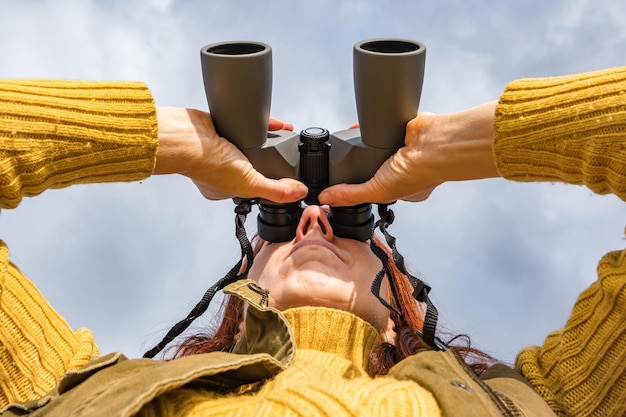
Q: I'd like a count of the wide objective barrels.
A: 2